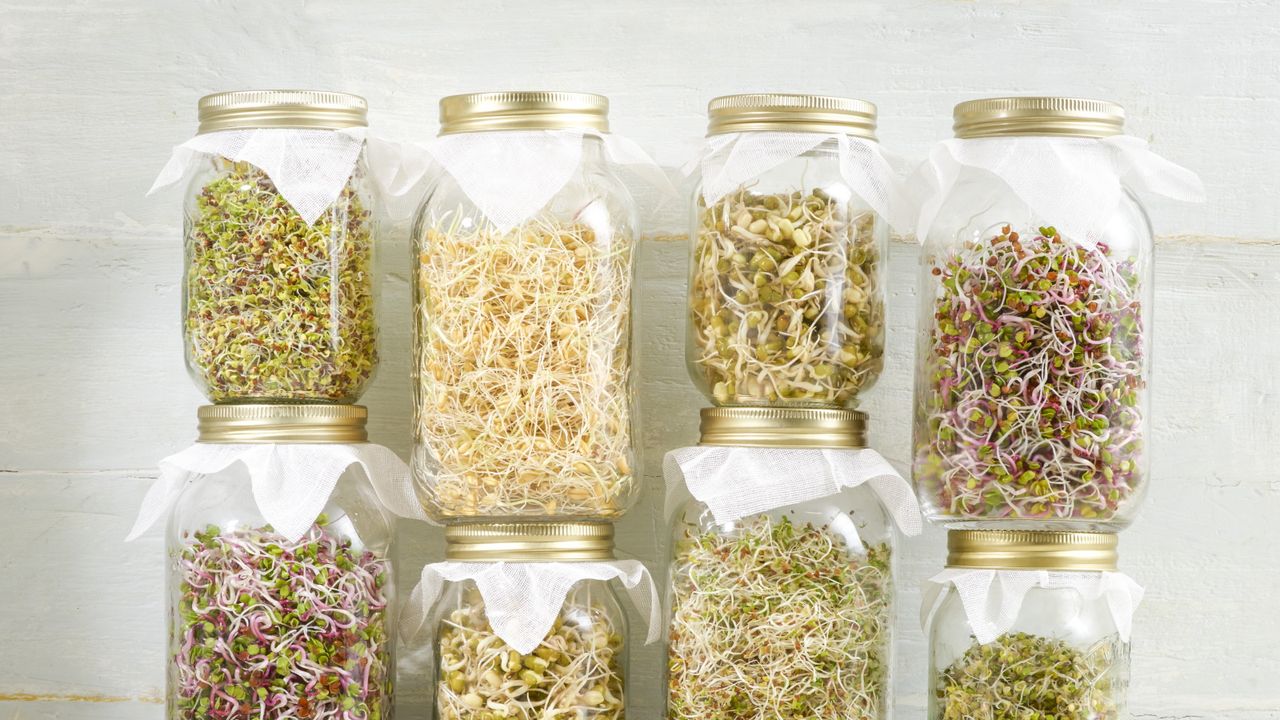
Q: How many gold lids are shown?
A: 8